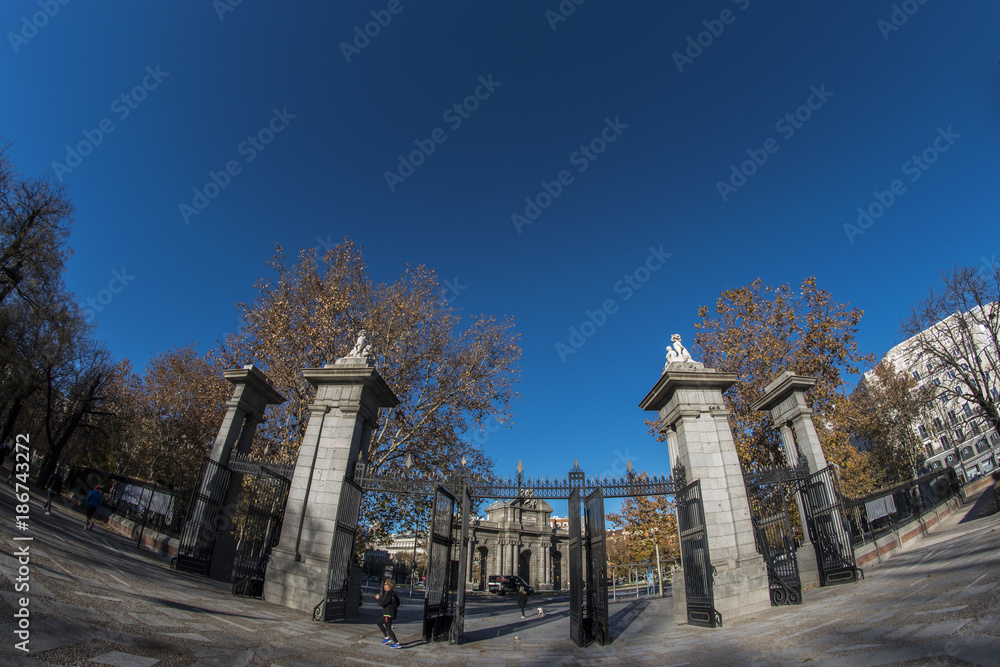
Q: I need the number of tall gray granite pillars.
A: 4